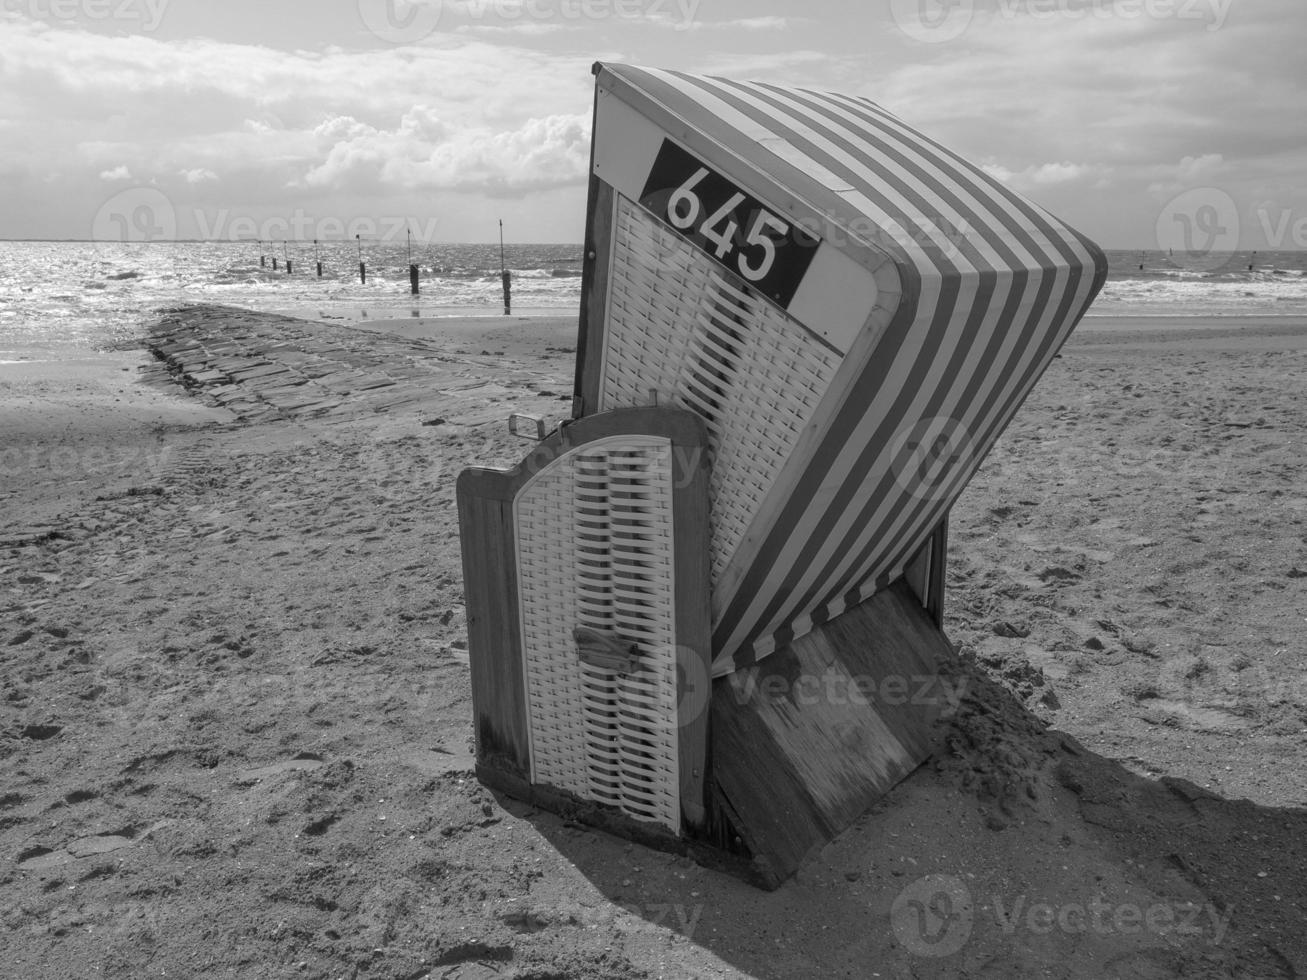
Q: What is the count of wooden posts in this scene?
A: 7